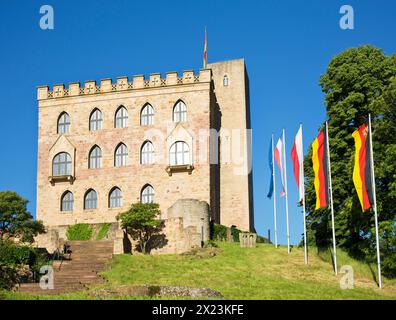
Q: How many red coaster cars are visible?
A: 0